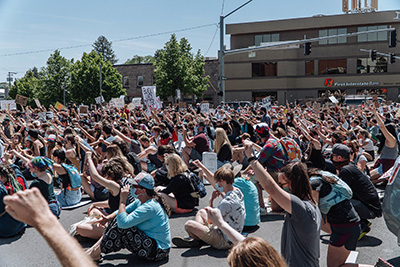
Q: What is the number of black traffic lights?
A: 4